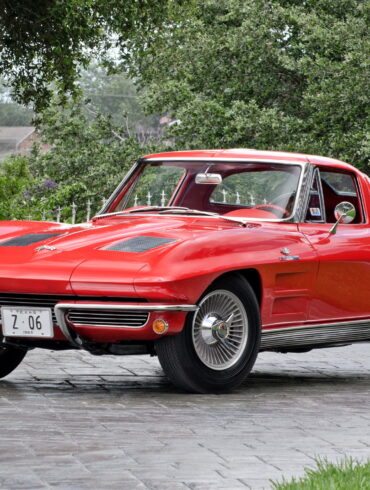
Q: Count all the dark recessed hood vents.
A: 2